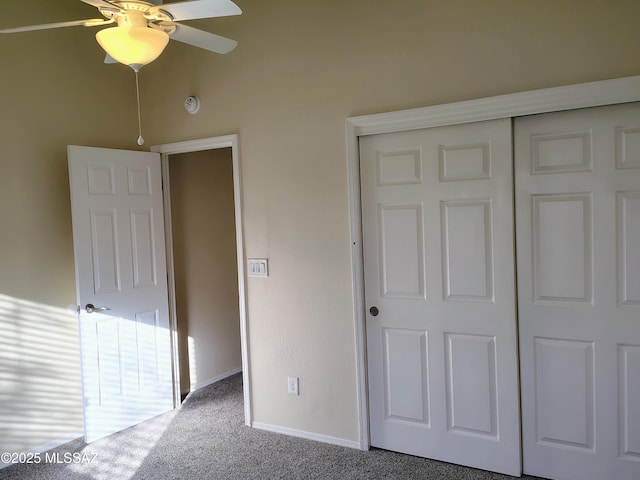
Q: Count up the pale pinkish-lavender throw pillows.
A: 0